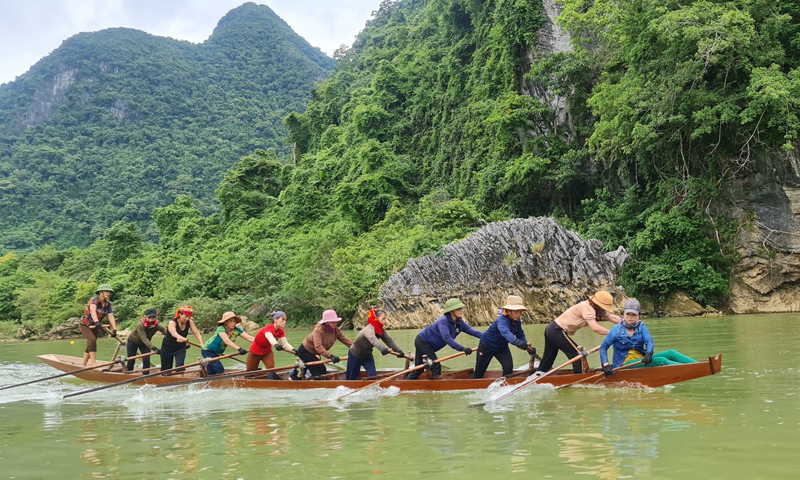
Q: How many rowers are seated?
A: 1